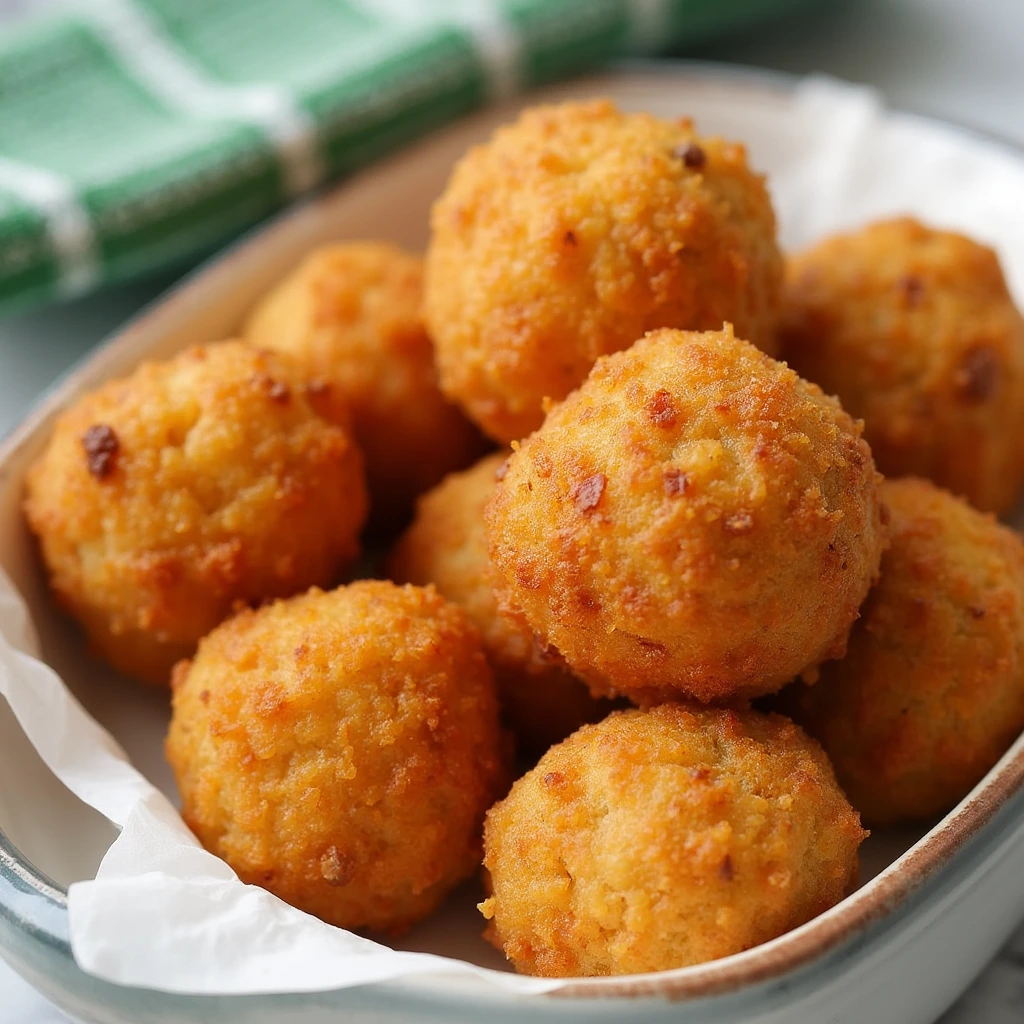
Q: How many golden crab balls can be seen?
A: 9